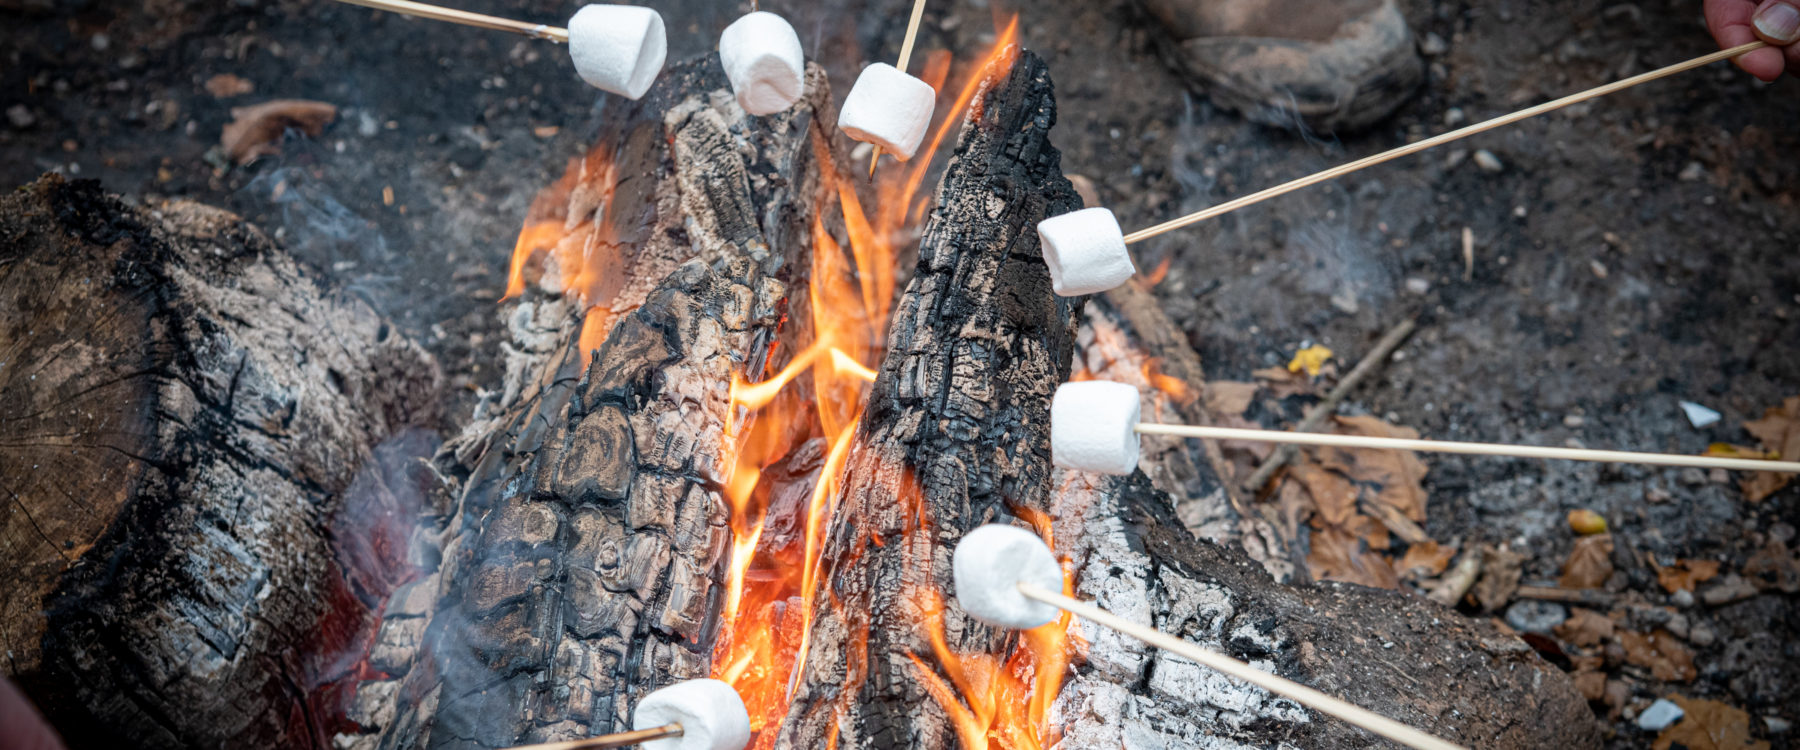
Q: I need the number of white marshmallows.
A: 7